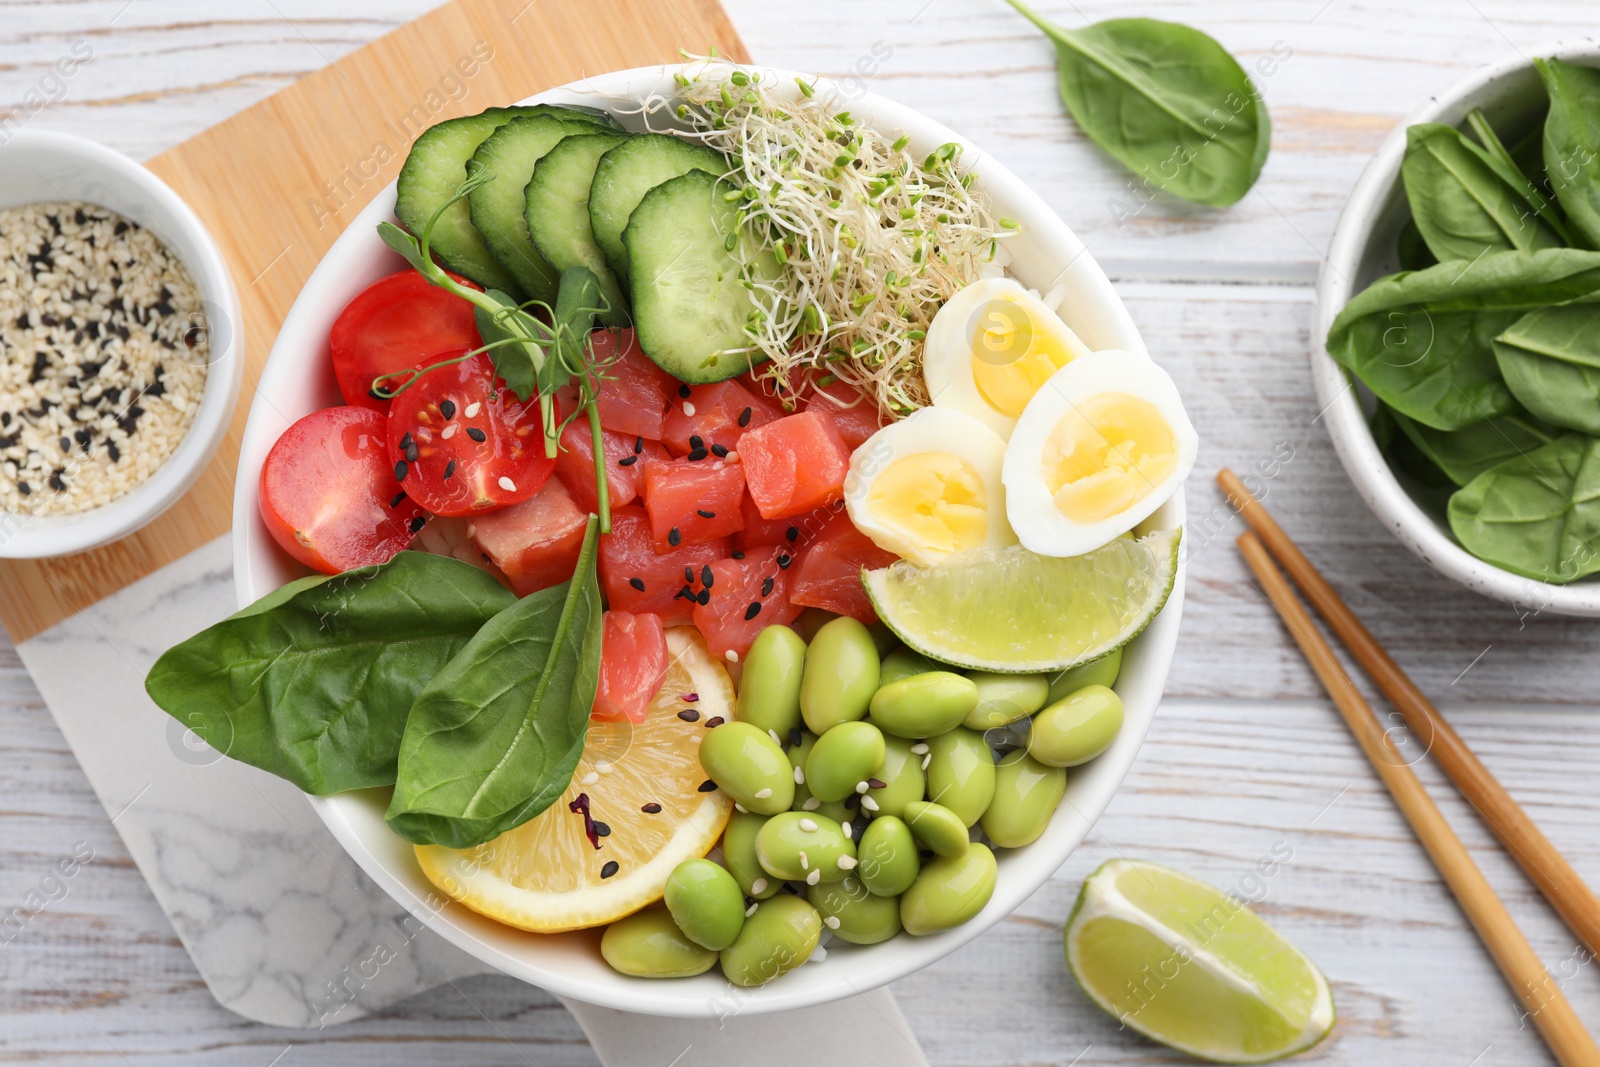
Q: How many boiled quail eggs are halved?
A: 3